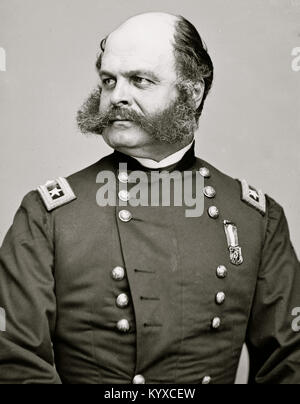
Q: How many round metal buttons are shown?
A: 14